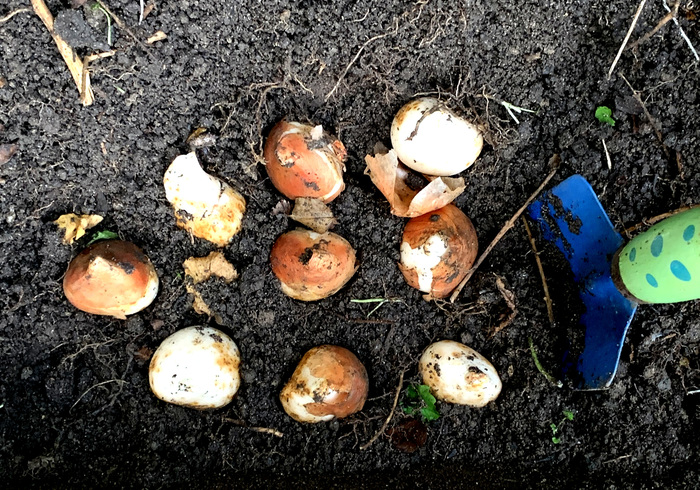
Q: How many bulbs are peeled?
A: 4